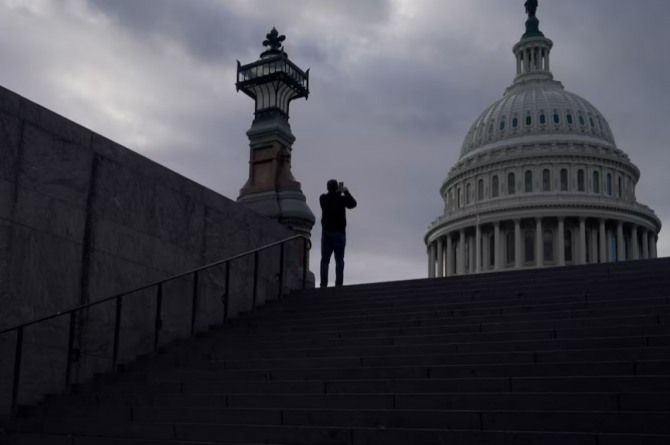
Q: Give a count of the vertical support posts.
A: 9